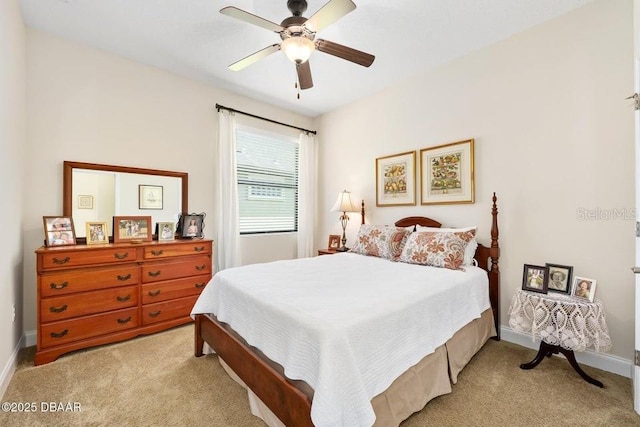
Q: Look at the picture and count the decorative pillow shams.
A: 2